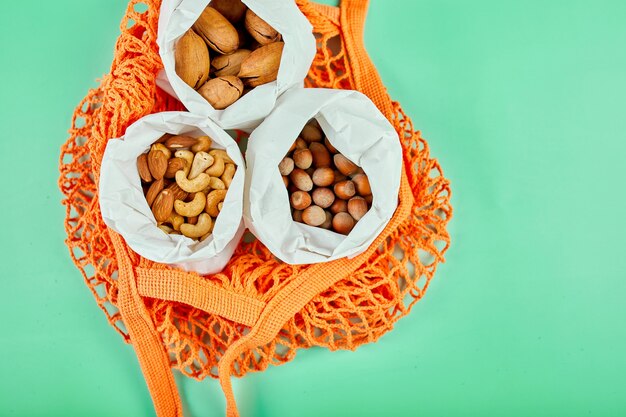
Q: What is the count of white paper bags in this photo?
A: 3